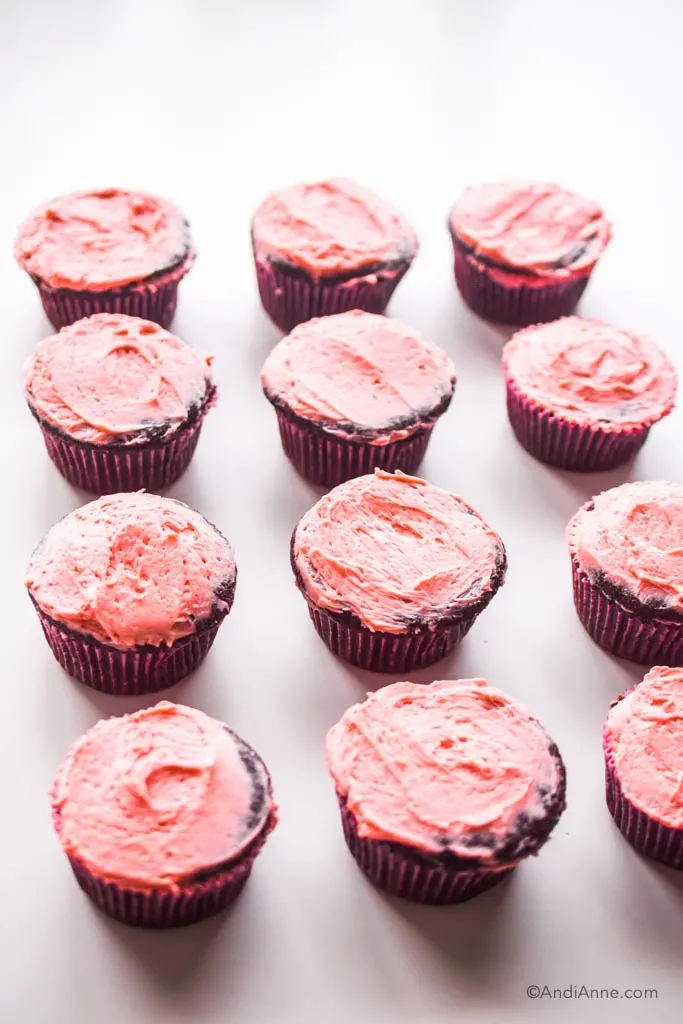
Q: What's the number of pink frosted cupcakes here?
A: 12